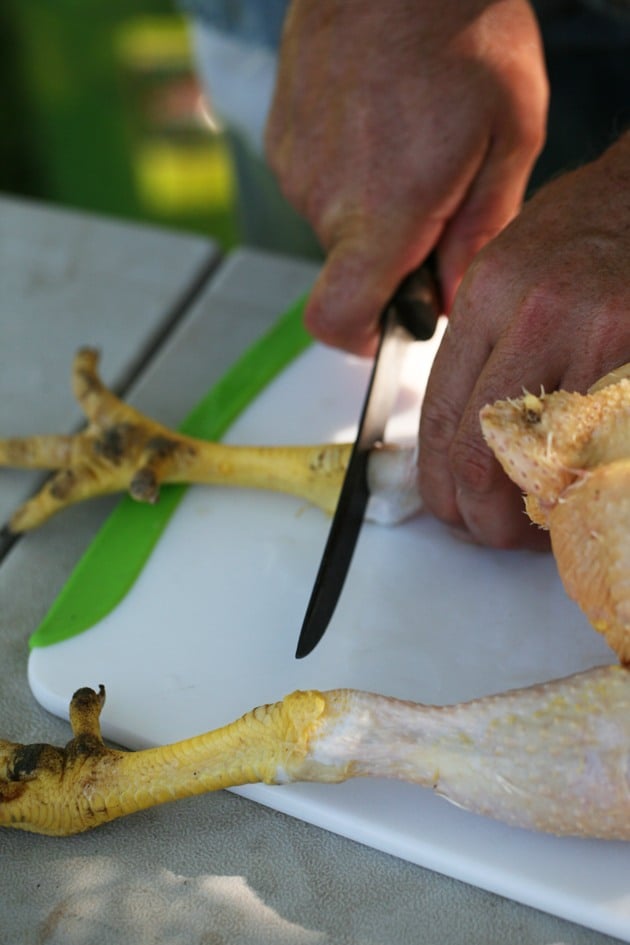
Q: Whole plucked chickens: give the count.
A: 1